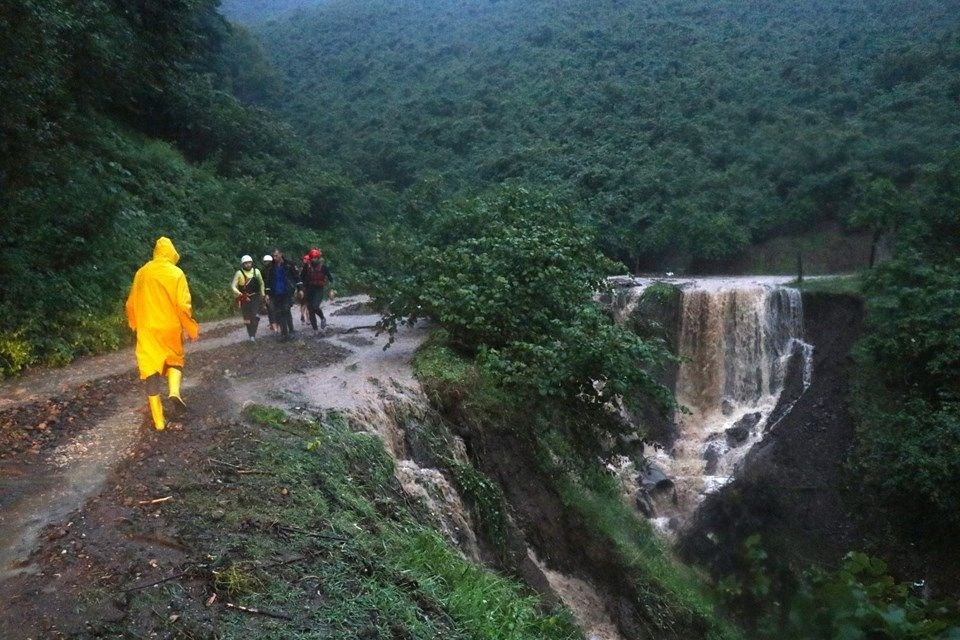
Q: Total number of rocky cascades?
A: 2